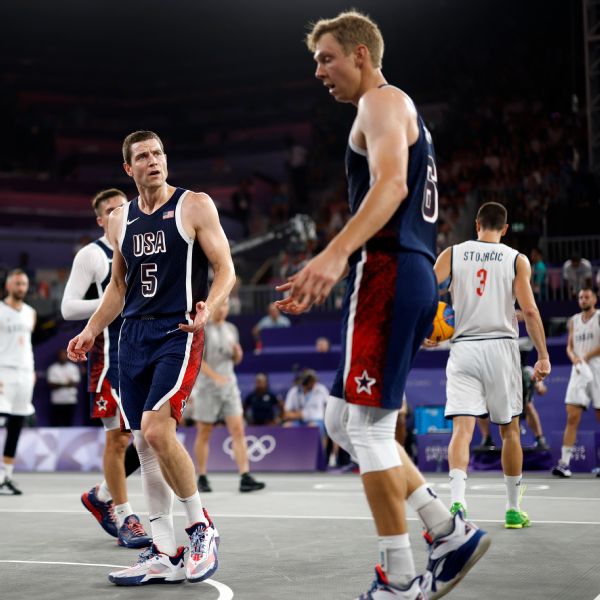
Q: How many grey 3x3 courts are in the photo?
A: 1